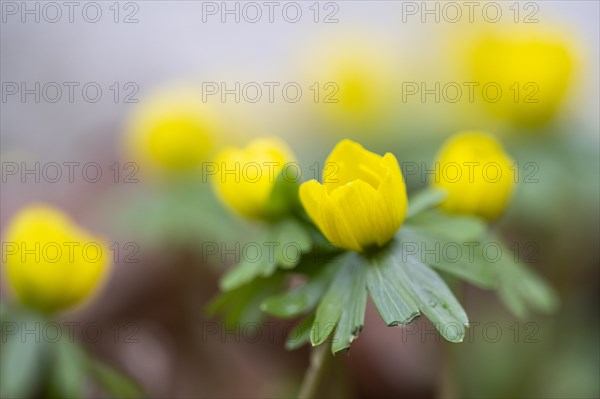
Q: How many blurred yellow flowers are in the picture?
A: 6